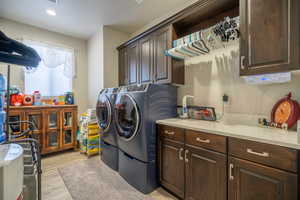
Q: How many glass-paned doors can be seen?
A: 4